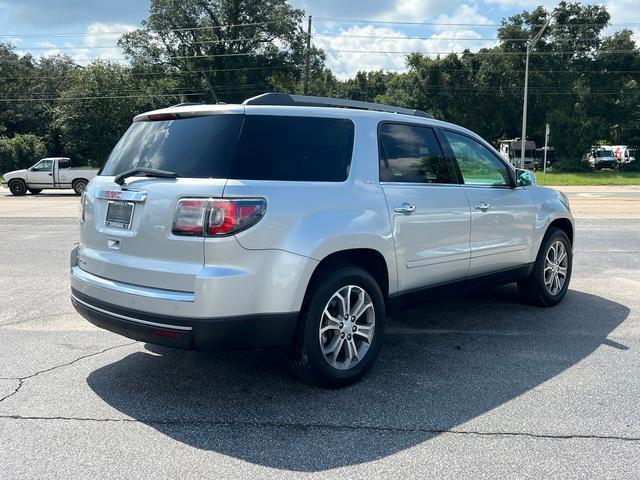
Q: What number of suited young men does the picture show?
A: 0